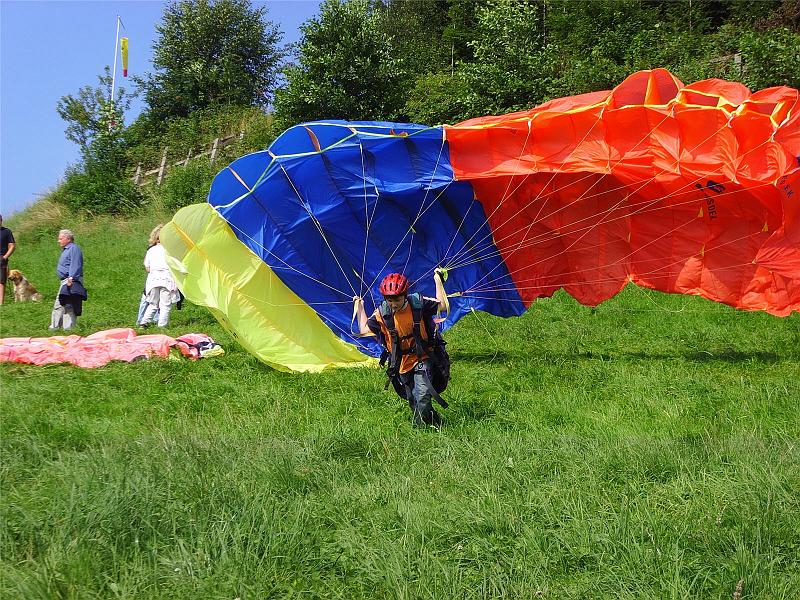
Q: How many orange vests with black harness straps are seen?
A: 1